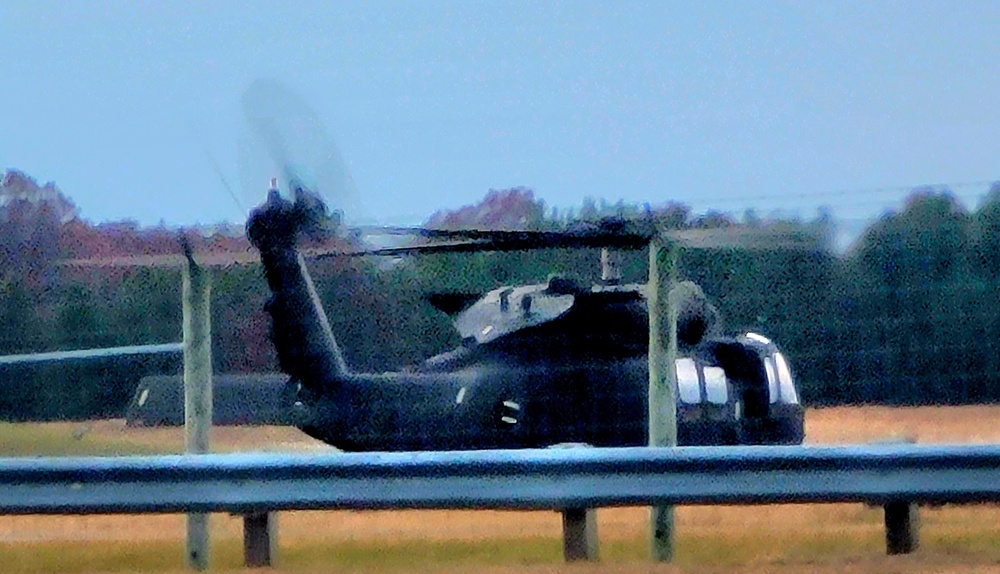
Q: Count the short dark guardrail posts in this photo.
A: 3